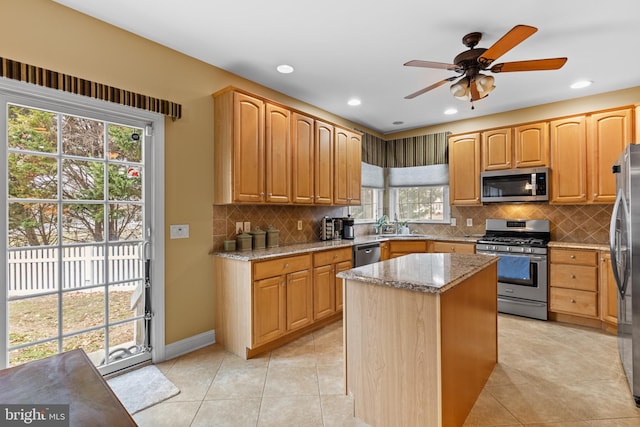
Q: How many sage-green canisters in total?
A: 4